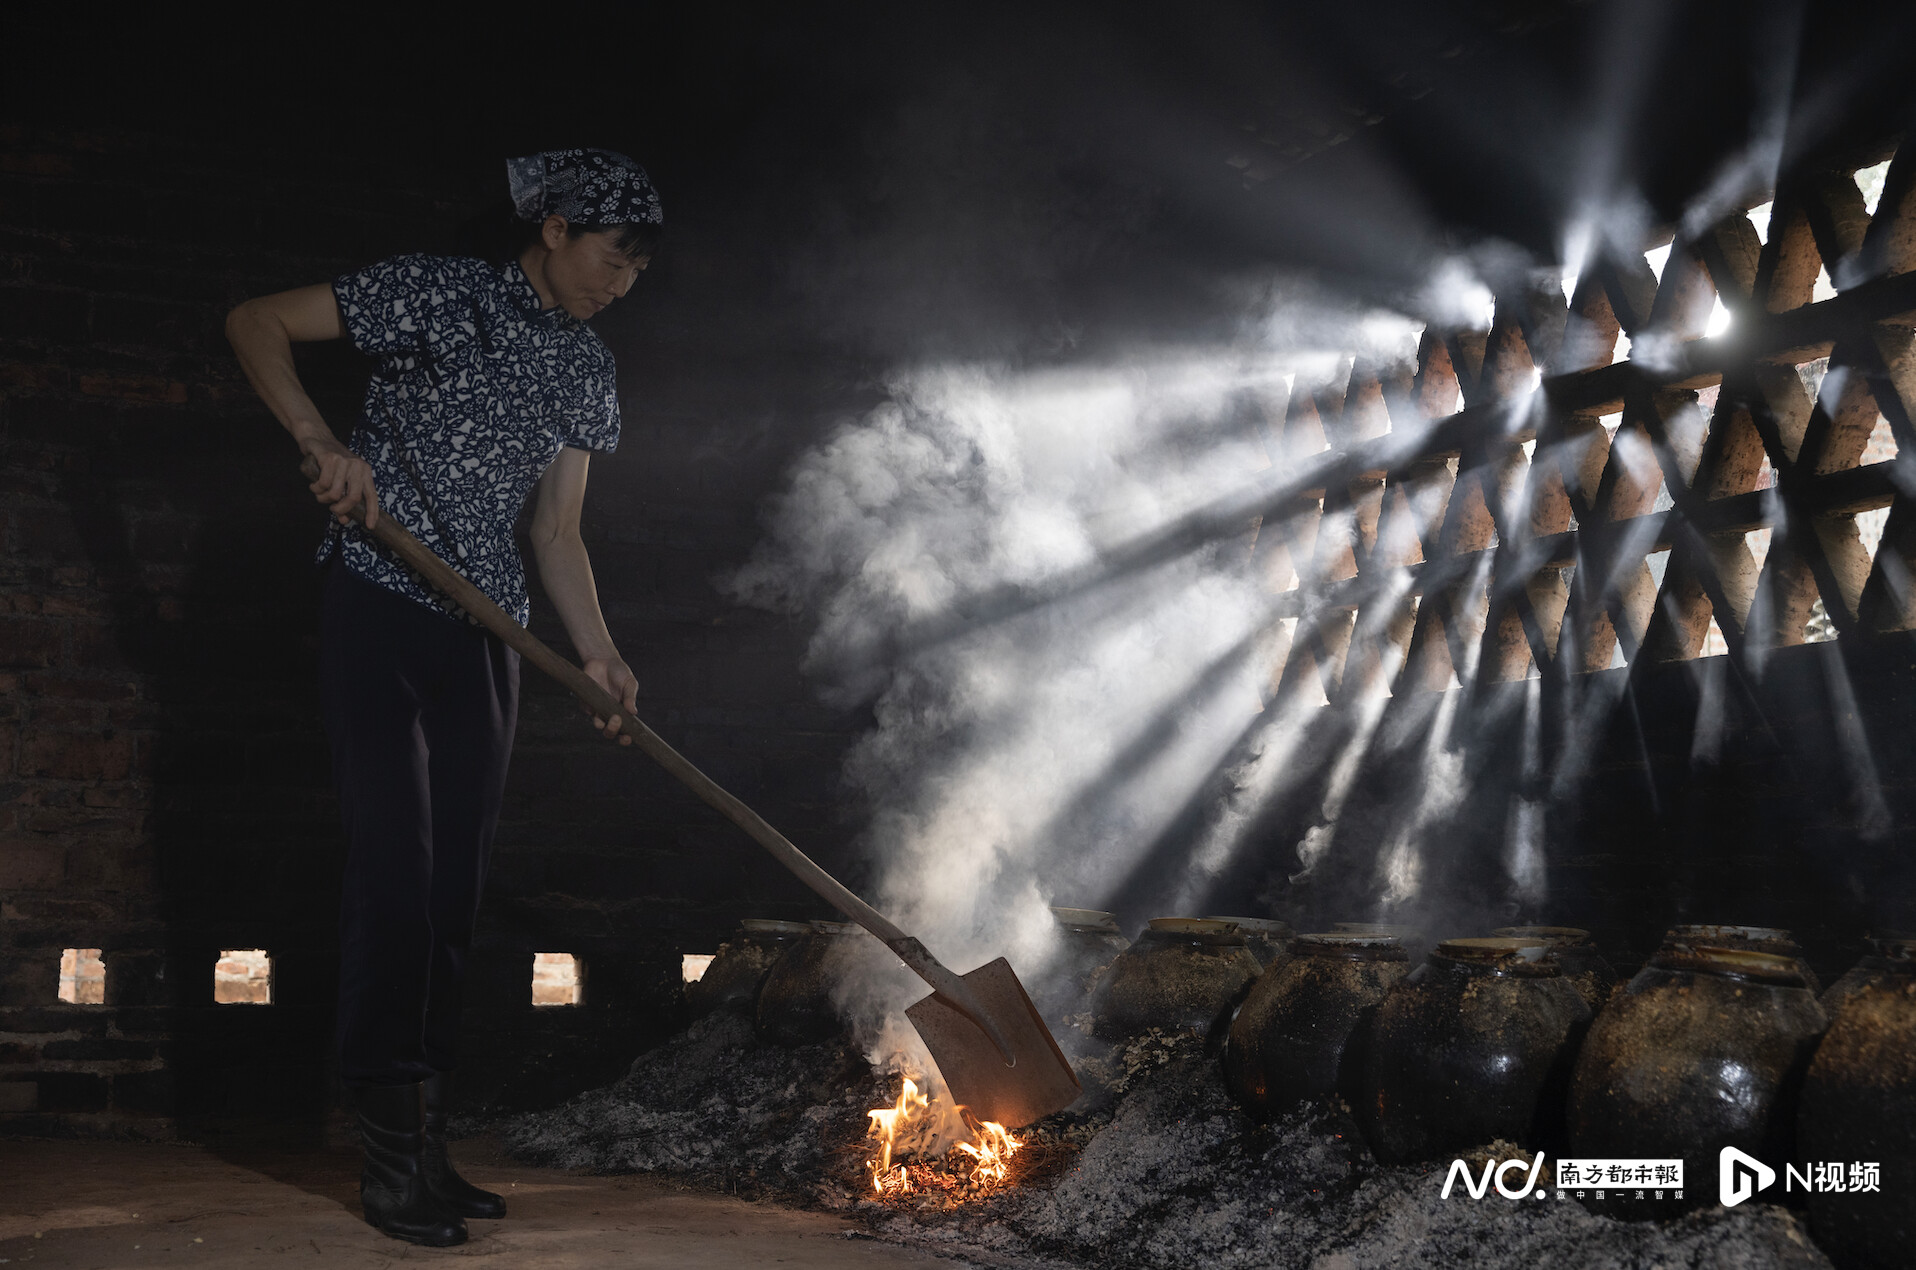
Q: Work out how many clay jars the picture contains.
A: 12